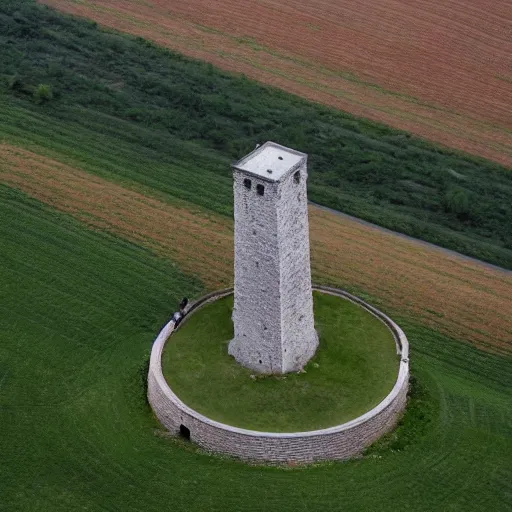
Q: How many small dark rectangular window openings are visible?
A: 3